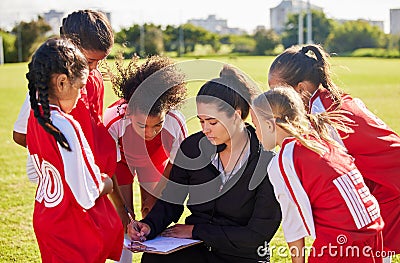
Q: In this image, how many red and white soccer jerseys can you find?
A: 5